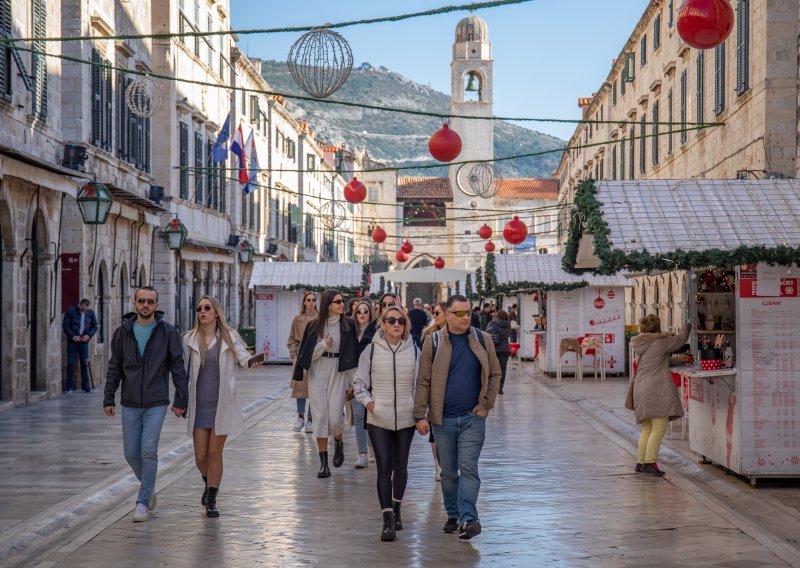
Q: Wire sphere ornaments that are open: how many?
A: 4